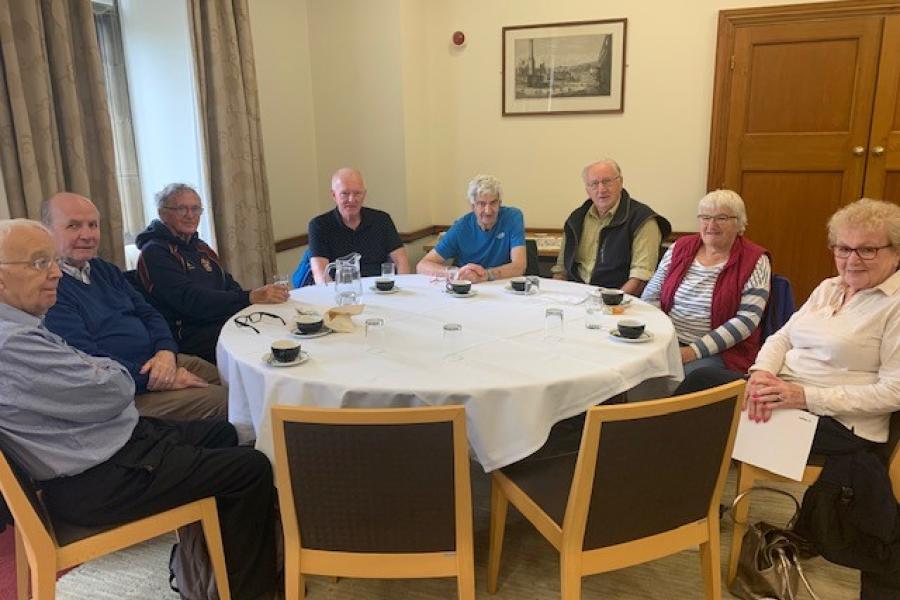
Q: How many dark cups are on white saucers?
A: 7